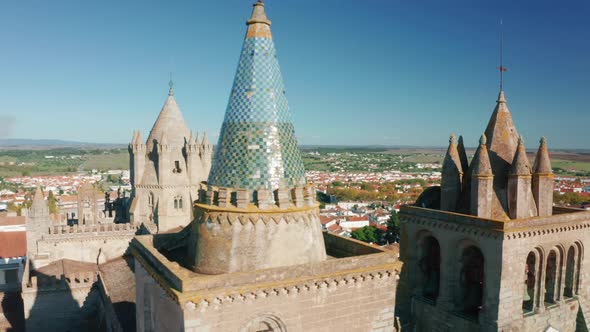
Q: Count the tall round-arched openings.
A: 5